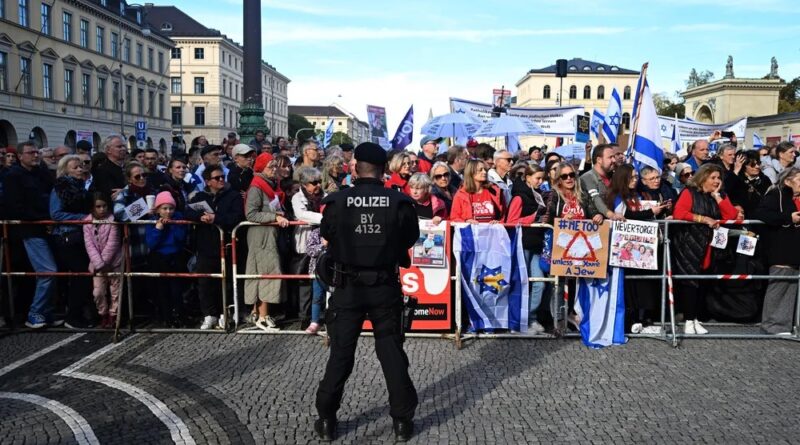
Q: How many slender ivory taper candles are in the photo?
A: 0